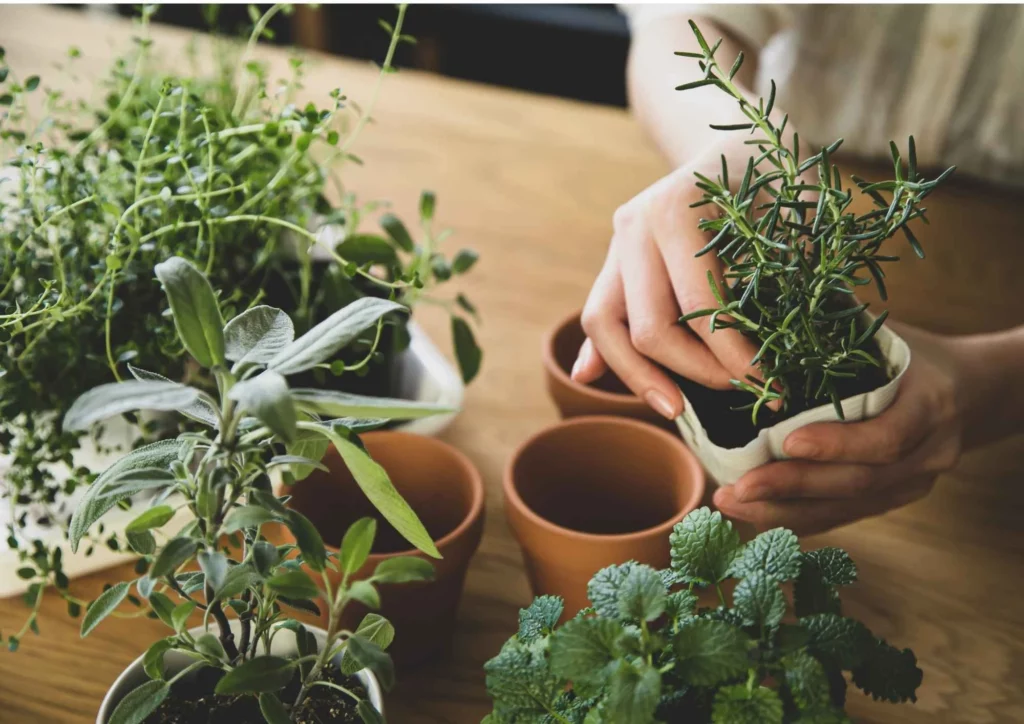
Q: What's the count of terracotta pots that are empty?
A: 3